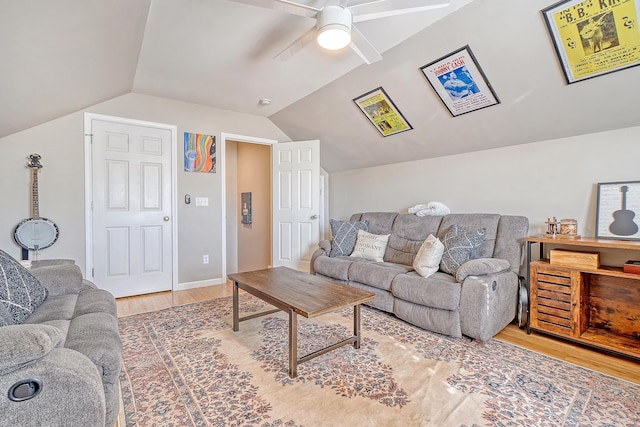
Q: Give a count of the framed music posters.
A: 3